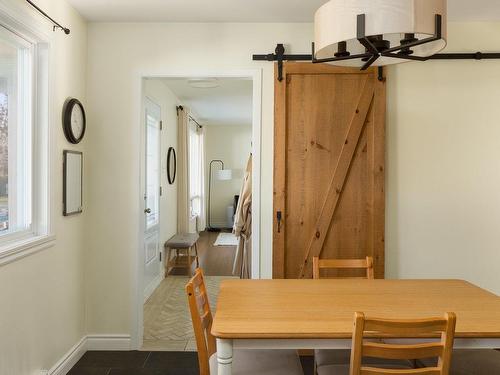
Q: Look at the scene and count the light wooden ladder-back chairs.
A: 3